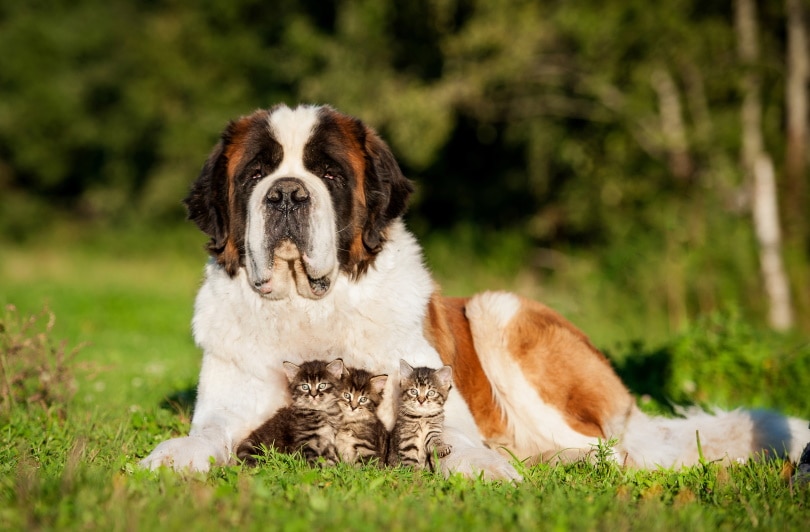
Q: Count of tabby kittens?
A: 3